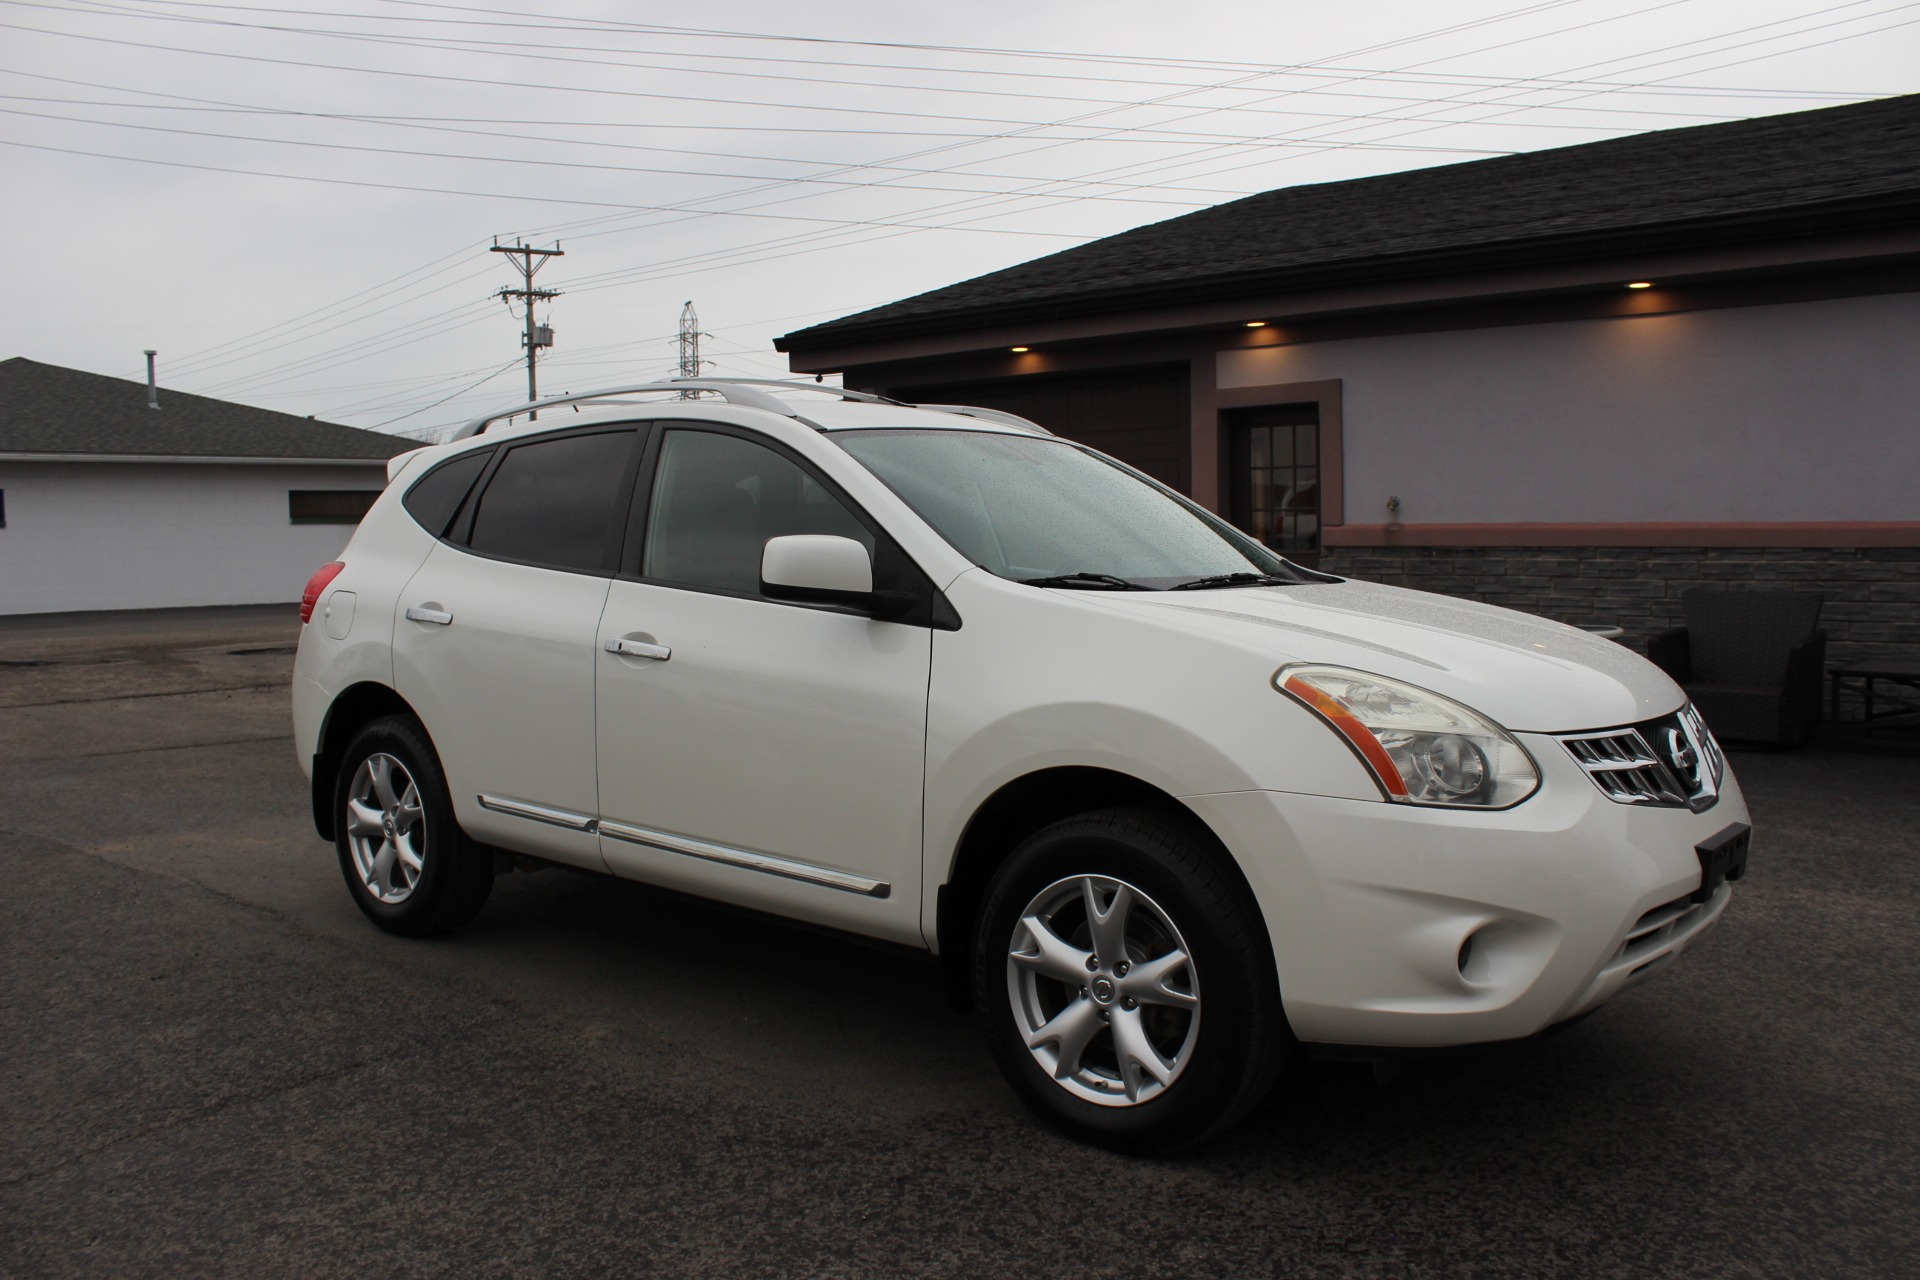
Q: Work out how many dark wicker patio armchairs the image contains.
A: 1